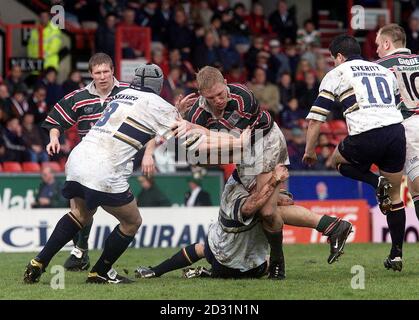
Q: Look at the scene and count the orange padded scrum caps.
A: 0